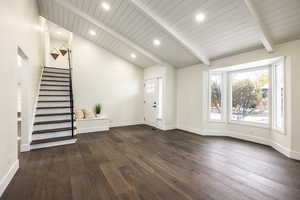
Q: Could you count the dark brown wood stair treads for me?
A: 13